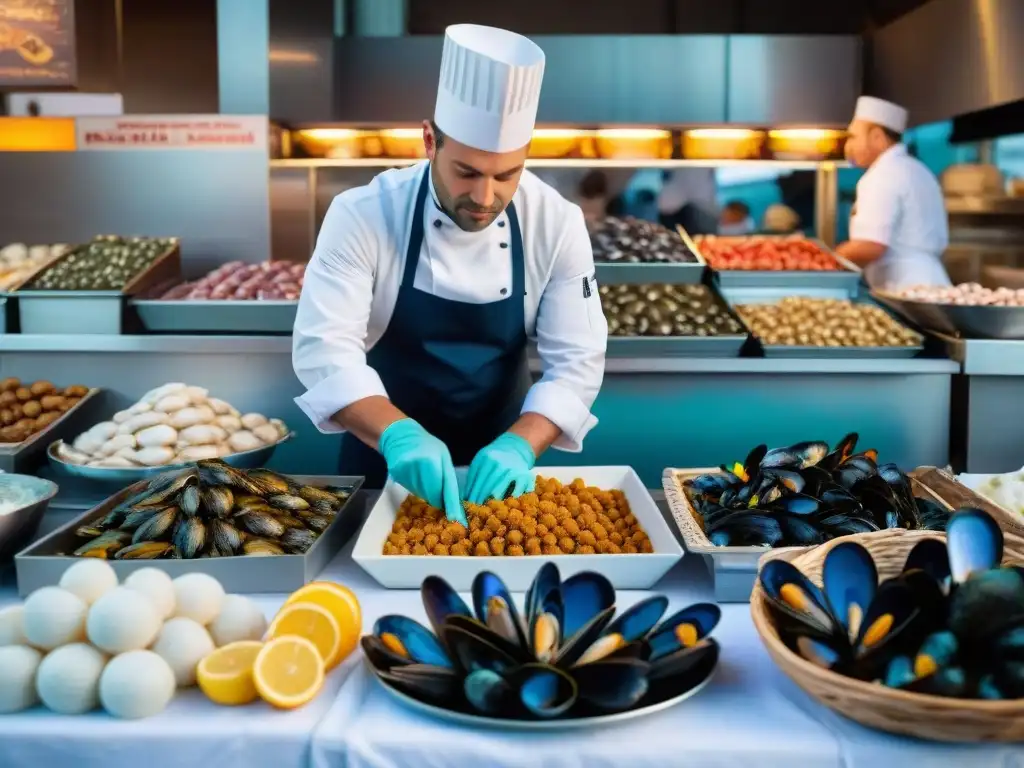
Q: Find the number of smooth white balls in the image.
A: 11